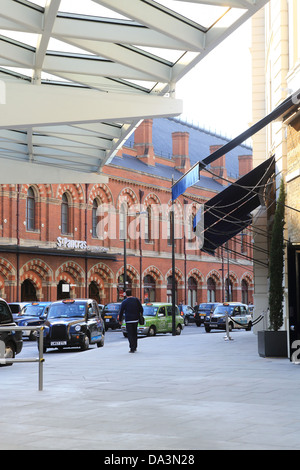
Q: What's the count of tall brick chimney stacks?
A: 4